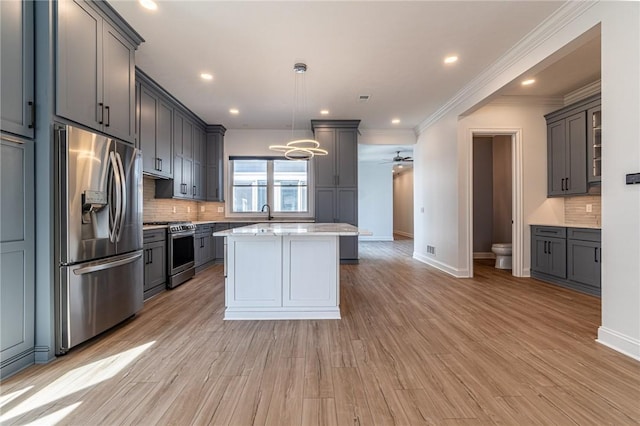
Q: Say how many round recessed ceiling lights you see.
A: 7